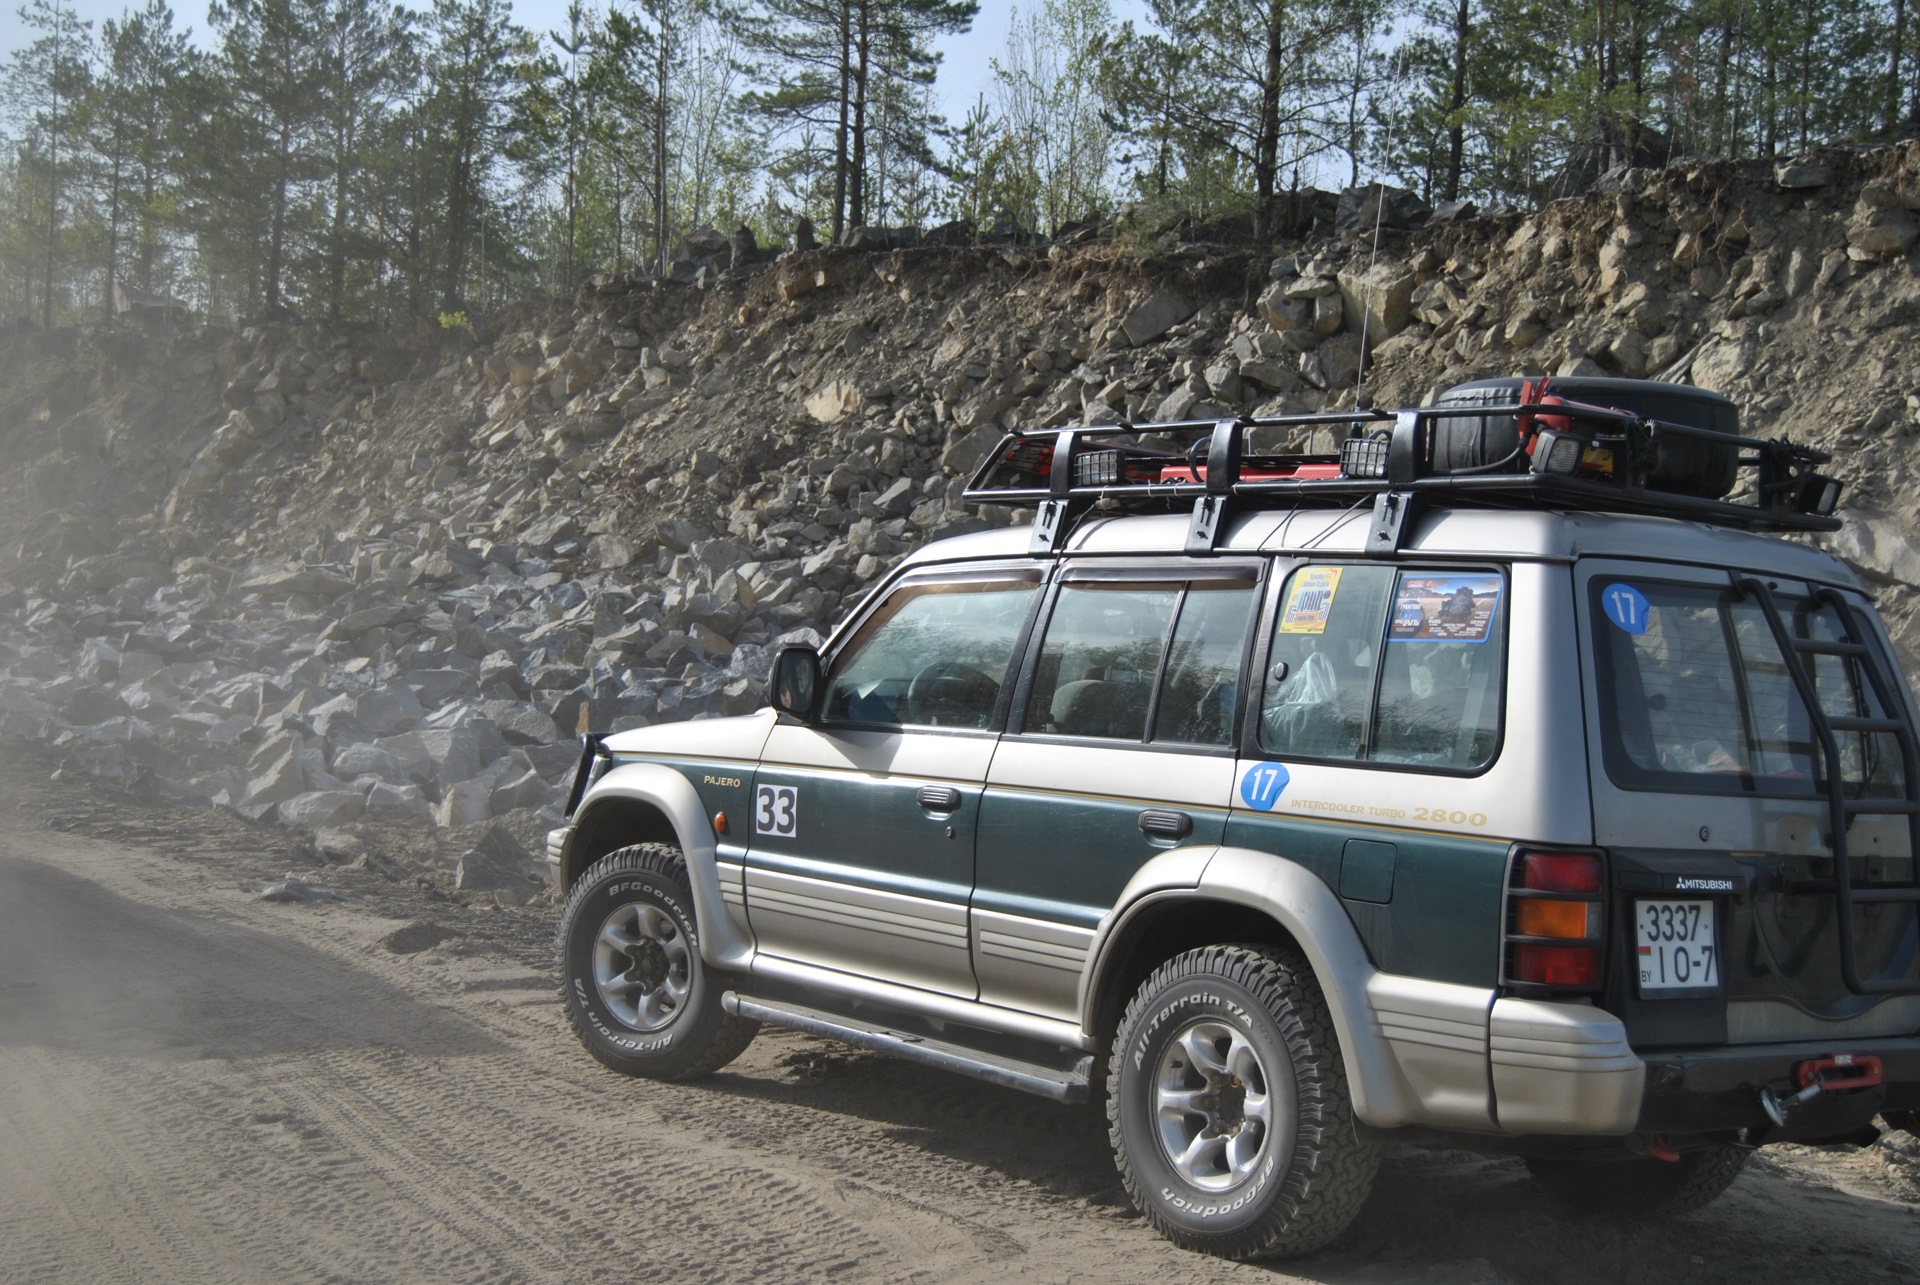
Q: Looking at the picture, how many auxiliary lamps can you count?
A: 4